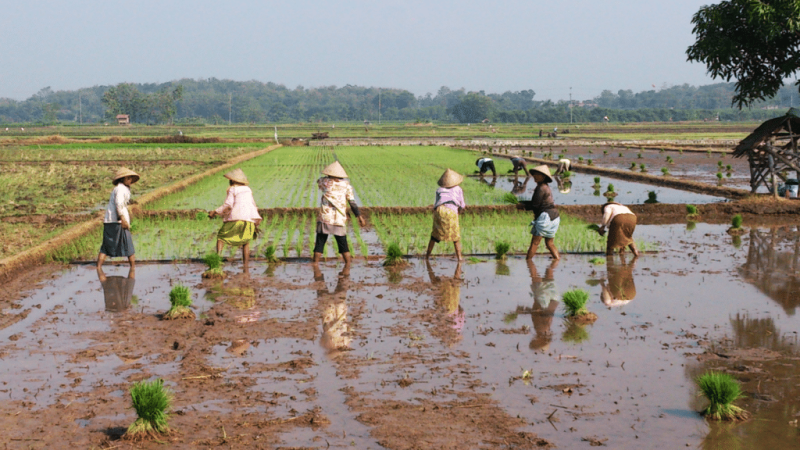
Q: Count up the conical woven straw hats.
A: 5